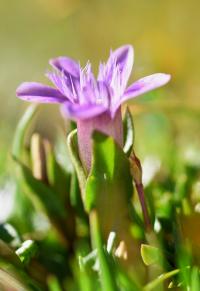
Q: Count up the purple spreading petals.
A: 5